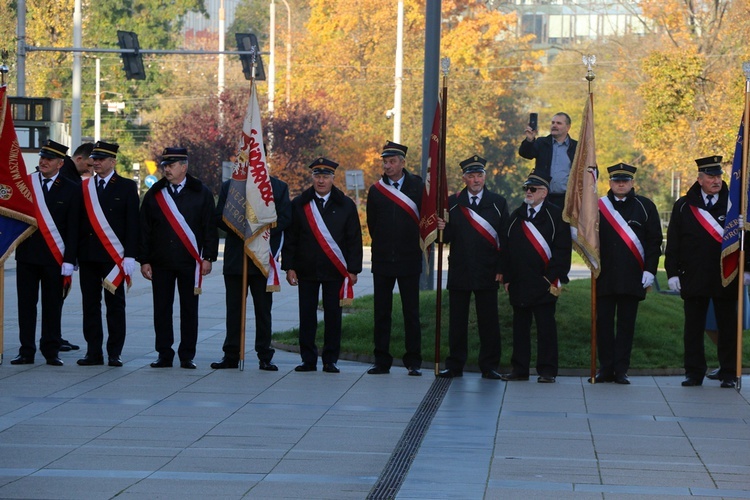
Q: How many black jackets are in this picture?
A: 12